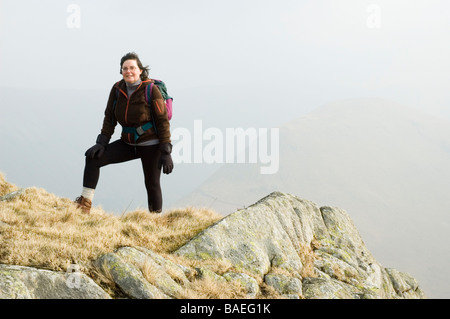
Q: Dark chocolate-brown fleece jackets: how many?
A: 1